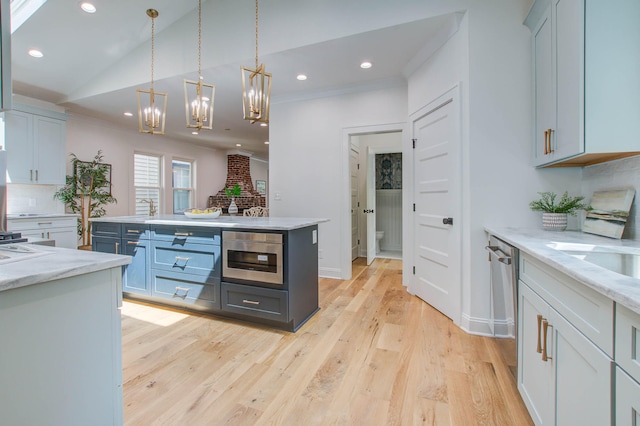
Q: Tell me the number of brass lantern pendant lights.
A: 3